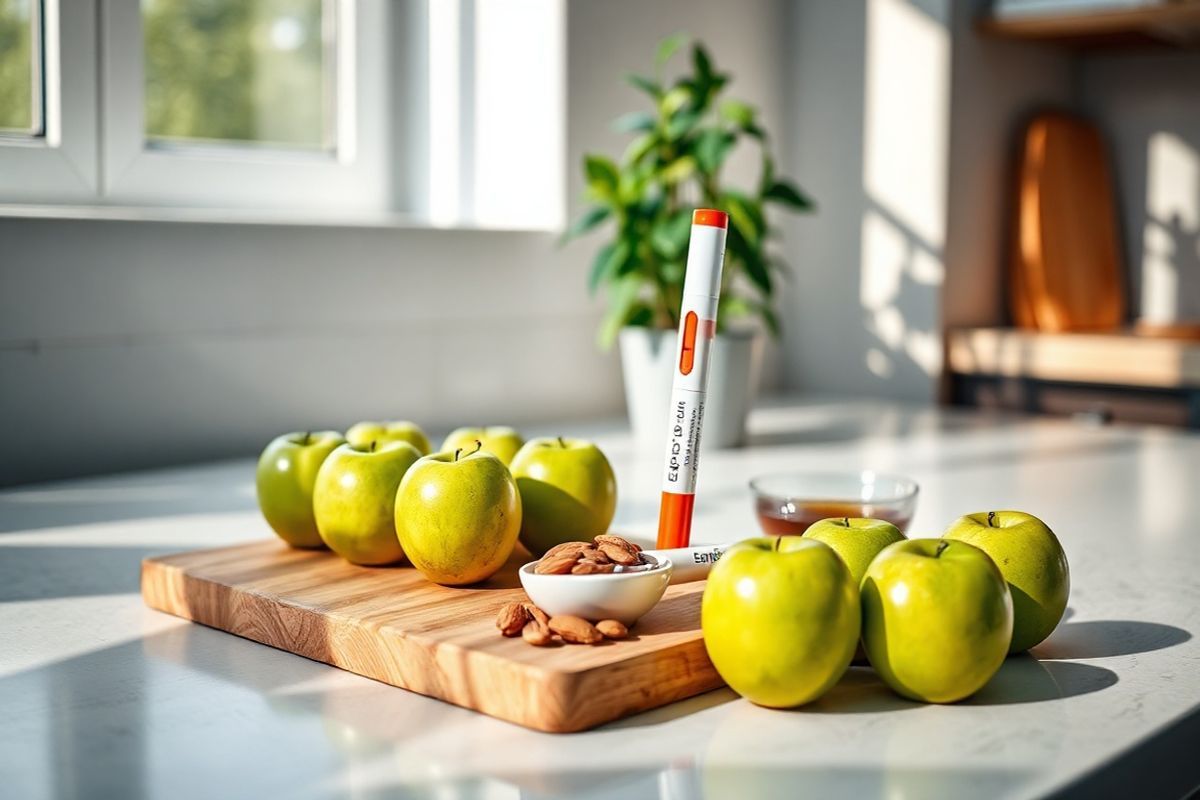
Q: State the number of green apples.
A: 10